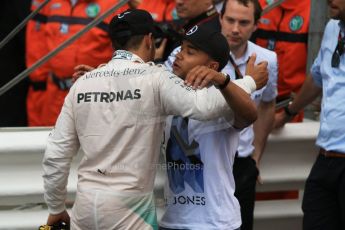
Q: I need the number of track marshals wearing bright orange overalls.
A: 3